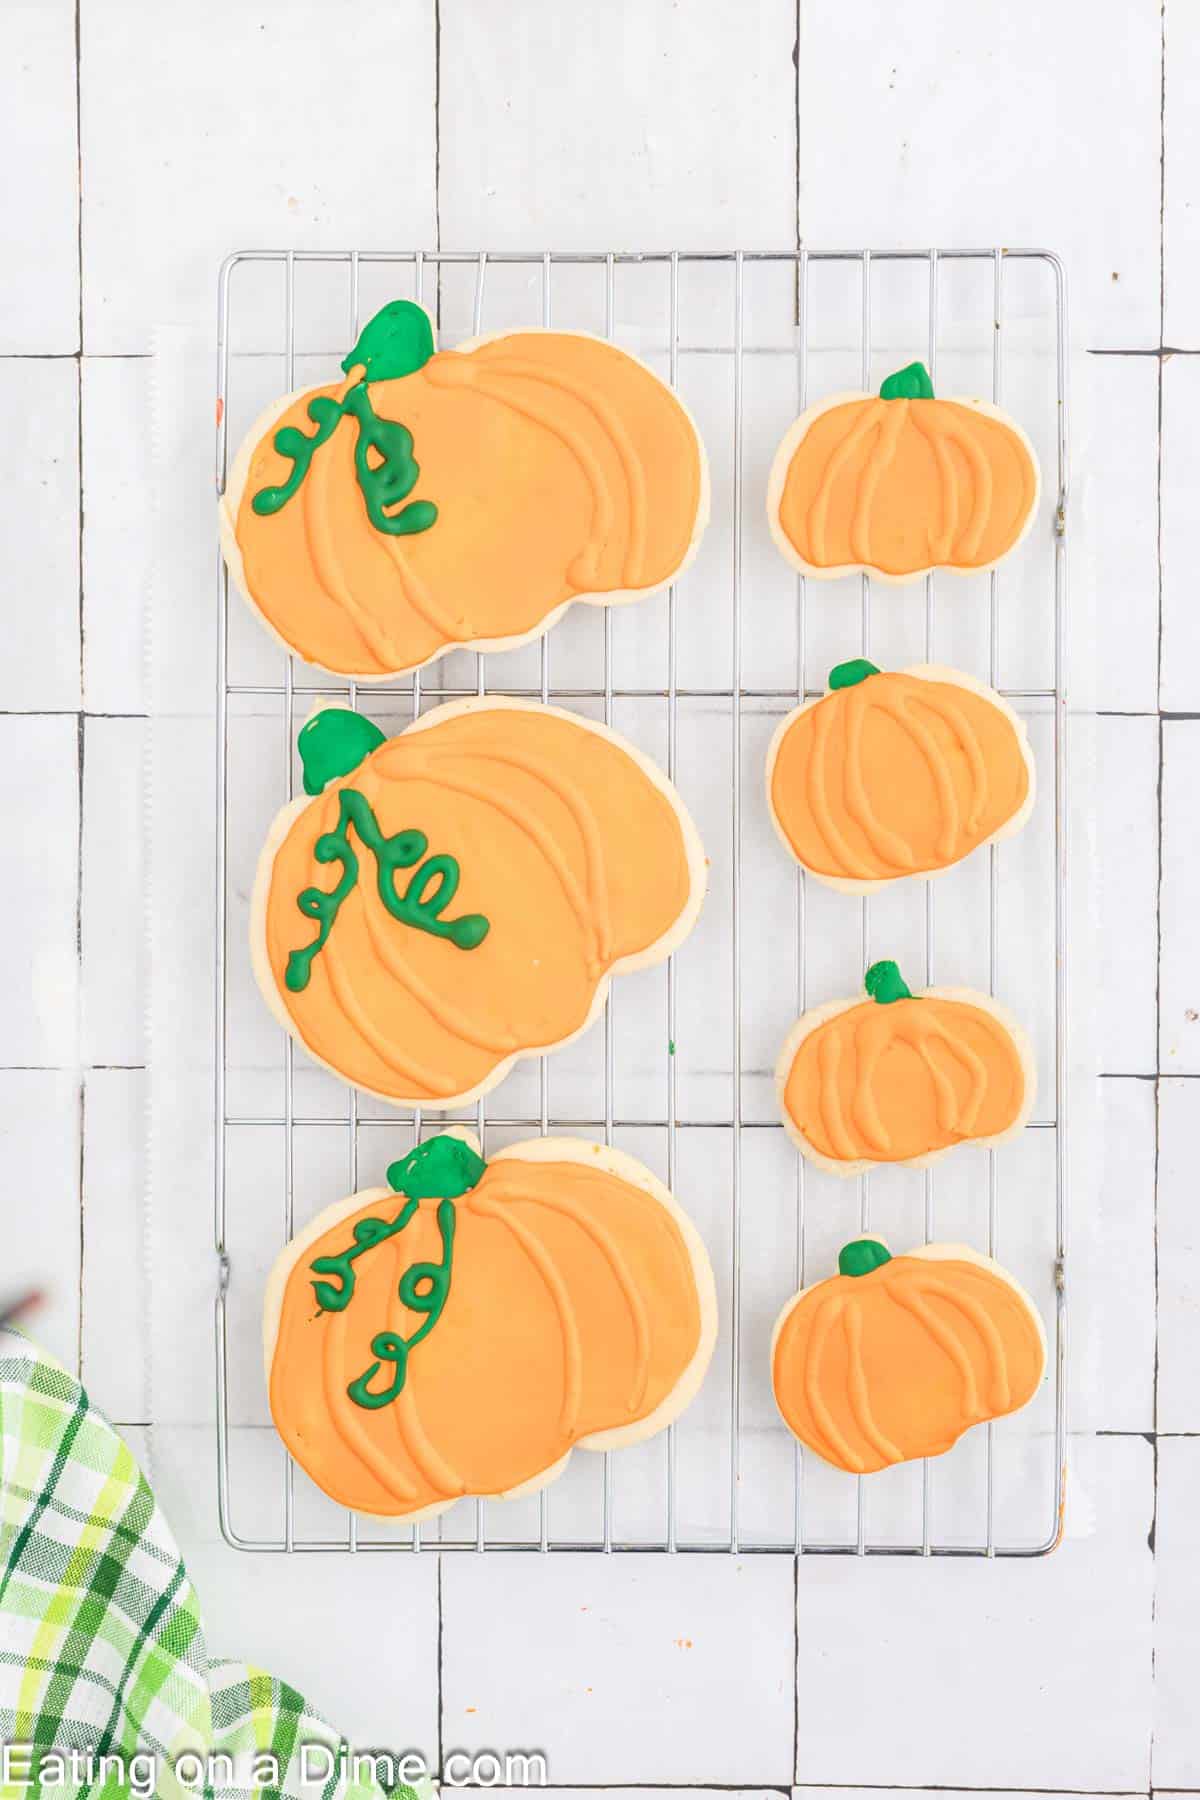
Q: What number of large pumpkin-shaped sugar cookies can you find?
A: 3